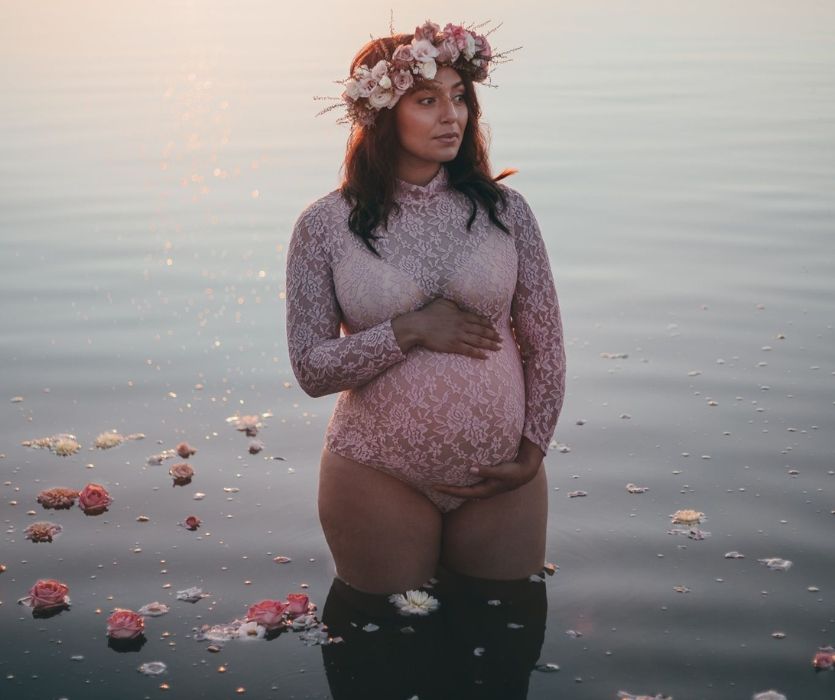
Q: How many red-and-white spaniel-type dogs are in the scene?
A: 0